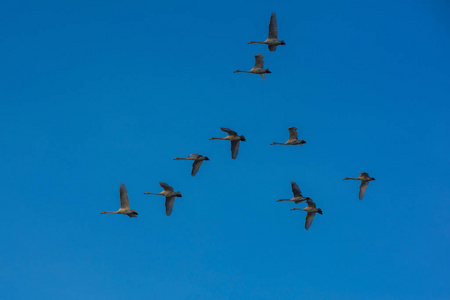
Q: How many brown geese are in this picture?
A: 10